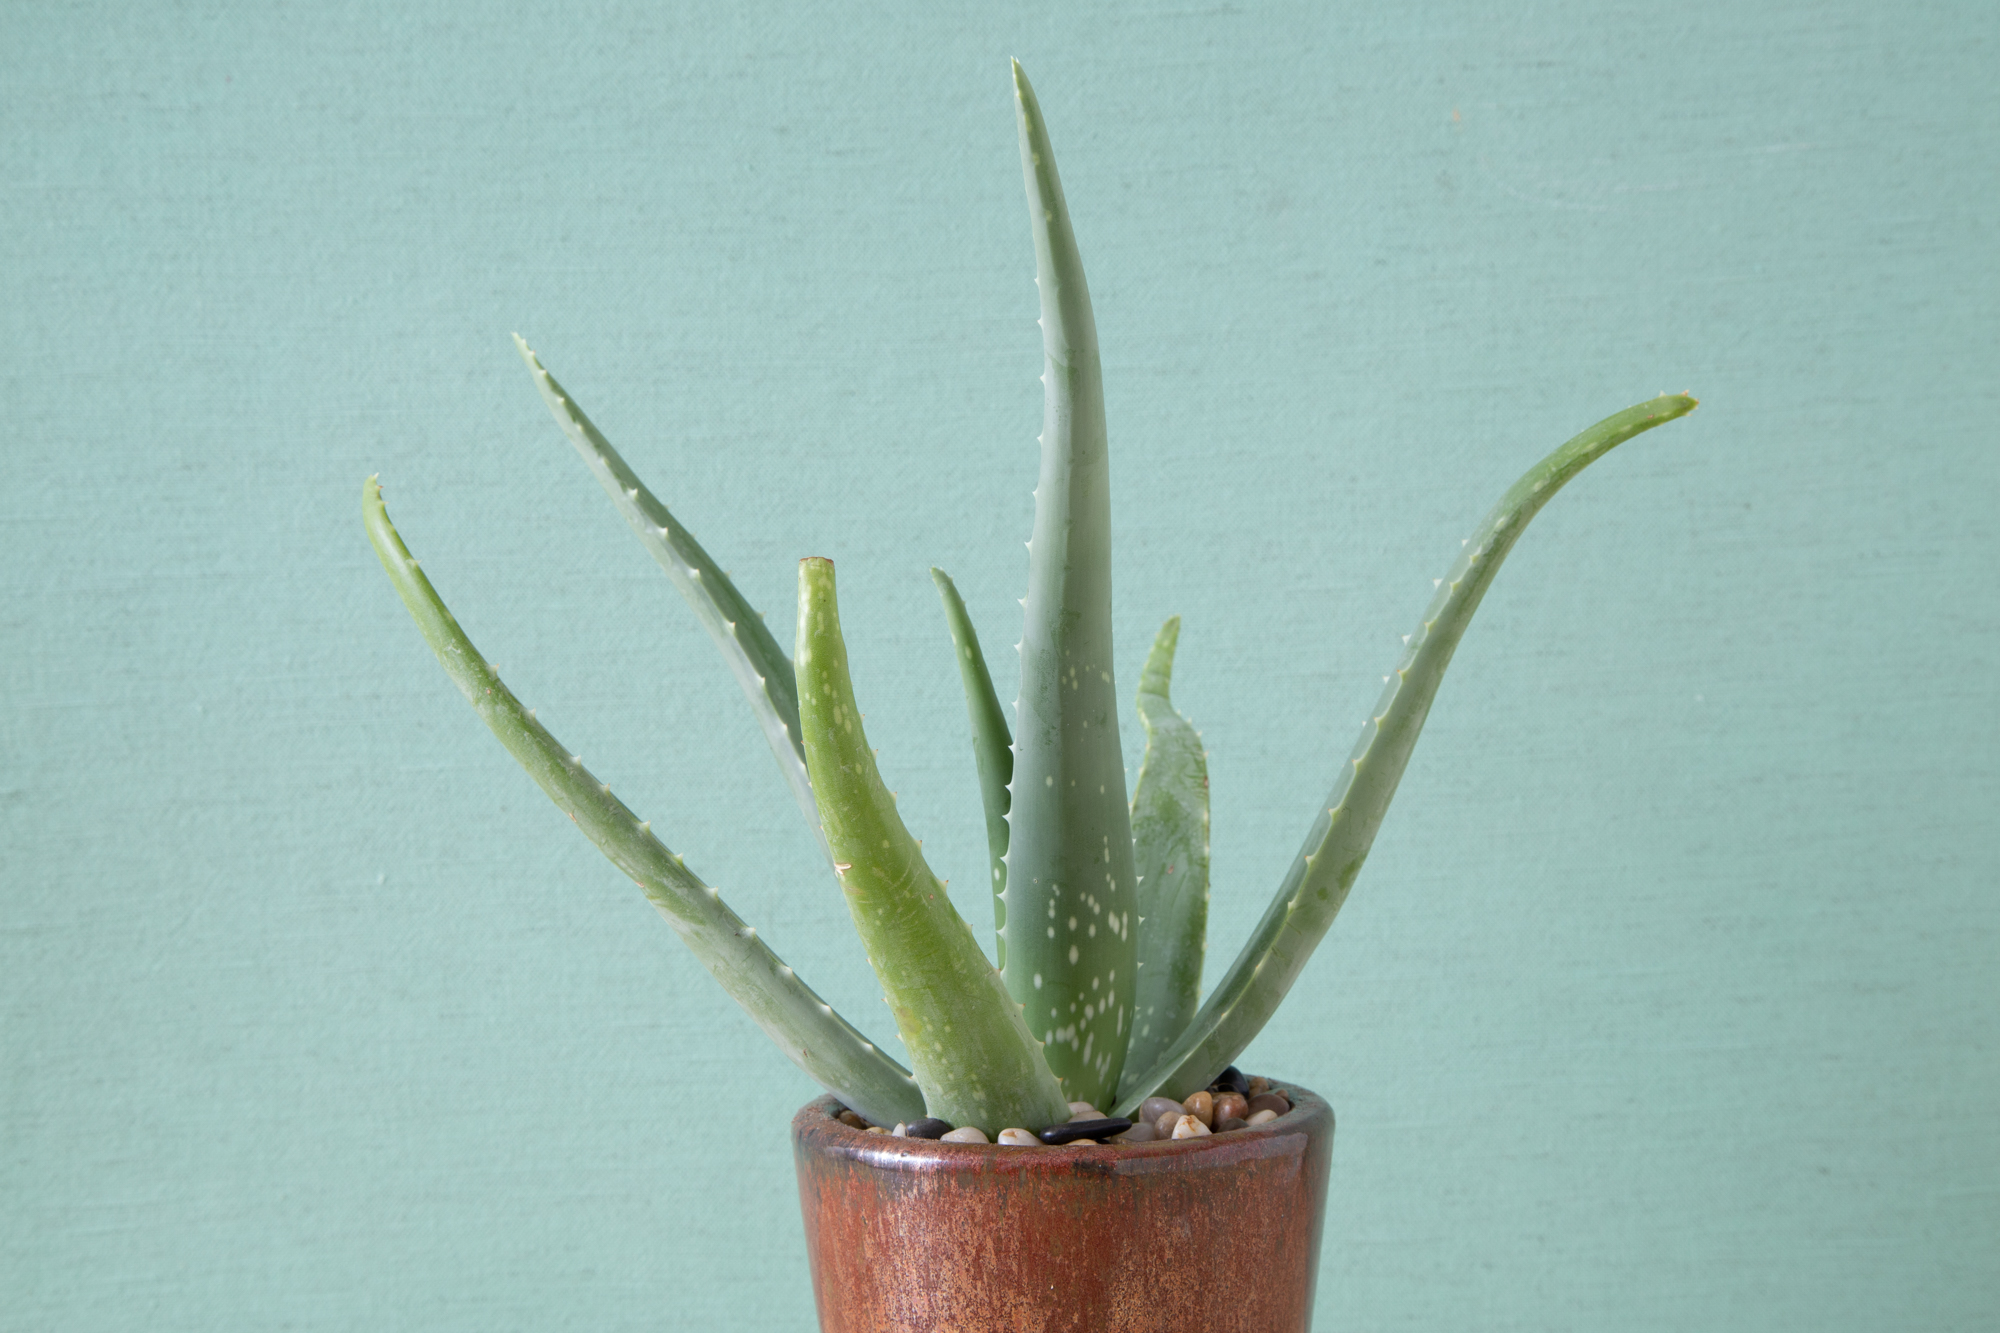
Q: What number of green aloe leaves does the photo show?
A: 7